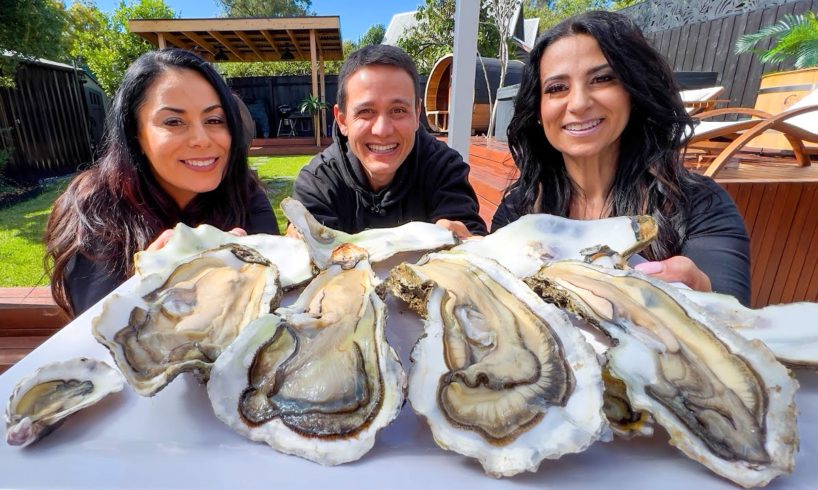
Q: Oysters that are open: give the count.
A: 5